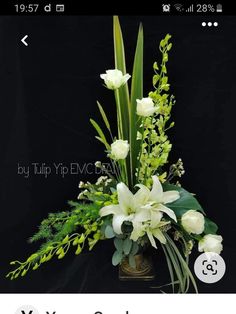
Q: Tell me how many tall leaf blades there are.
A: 2